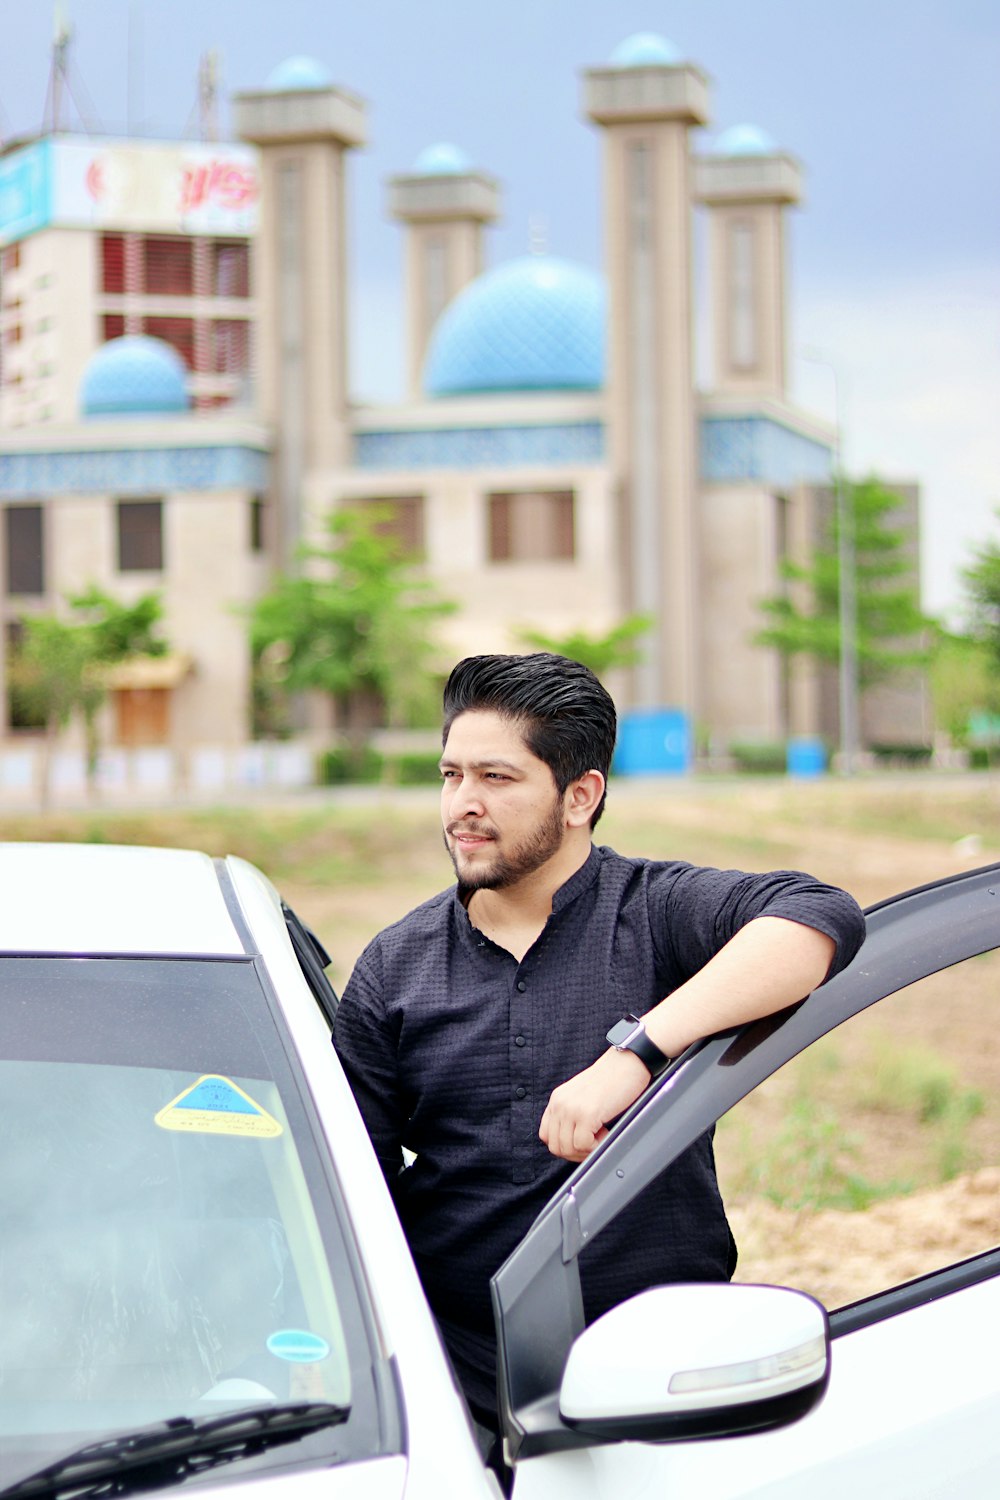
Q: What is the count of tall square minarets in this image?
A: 4